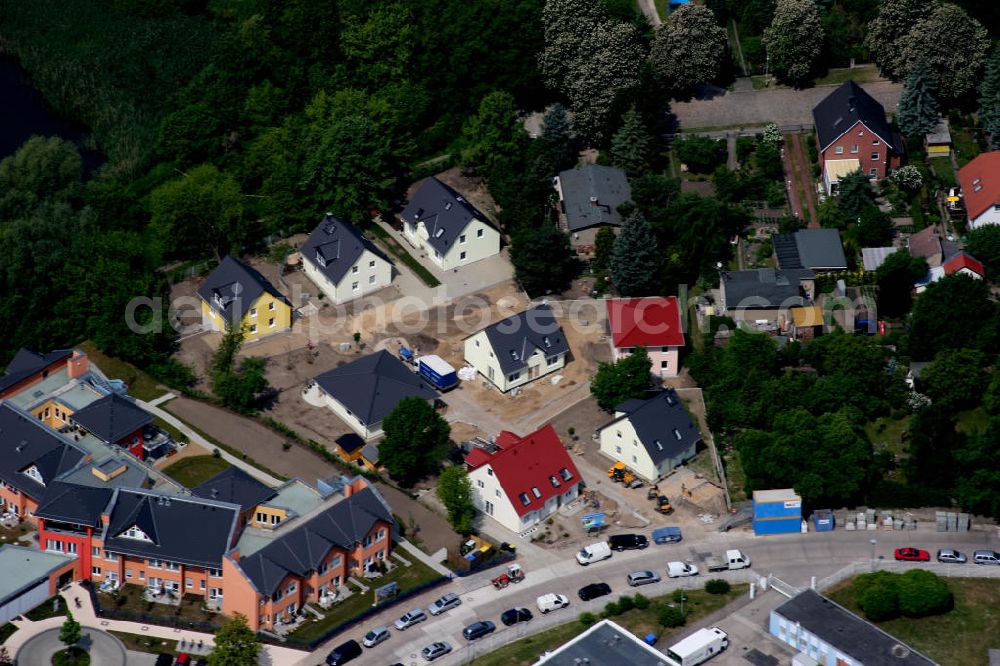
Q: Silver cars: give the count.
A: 7